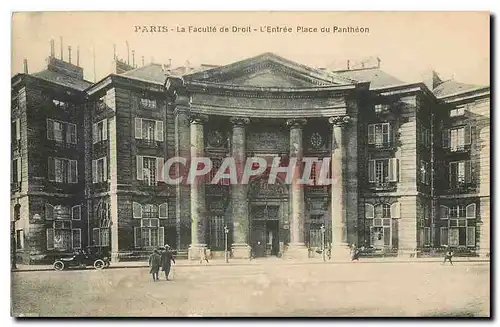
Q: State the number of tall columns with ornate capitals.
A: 4